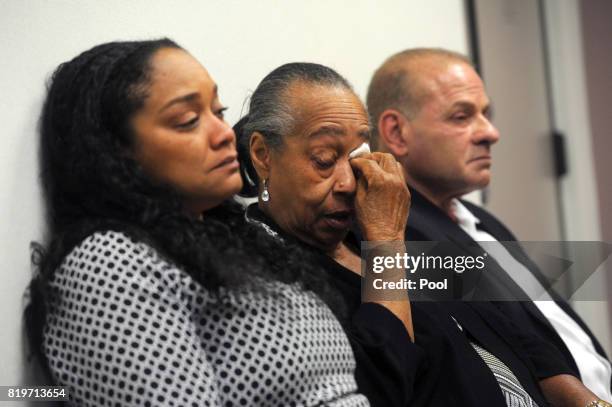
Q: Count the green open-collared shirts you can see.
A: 0